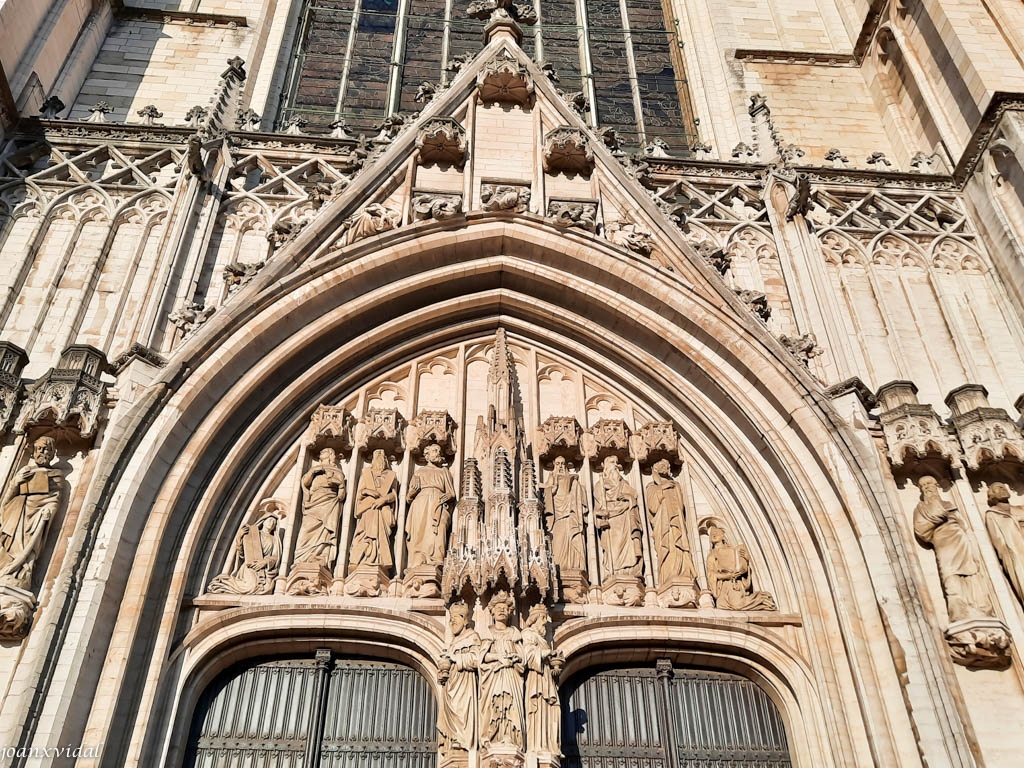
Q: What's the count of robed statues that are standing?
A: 12